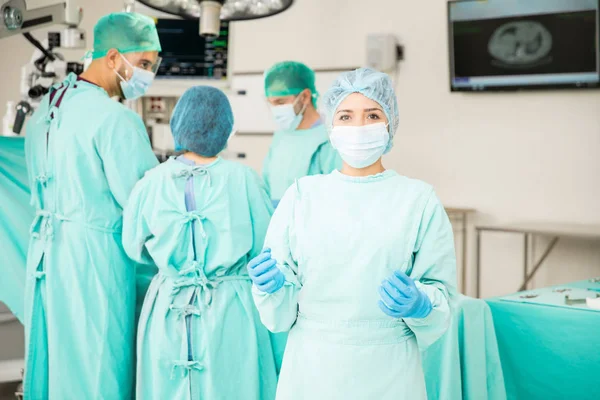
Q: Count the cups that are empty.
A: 0